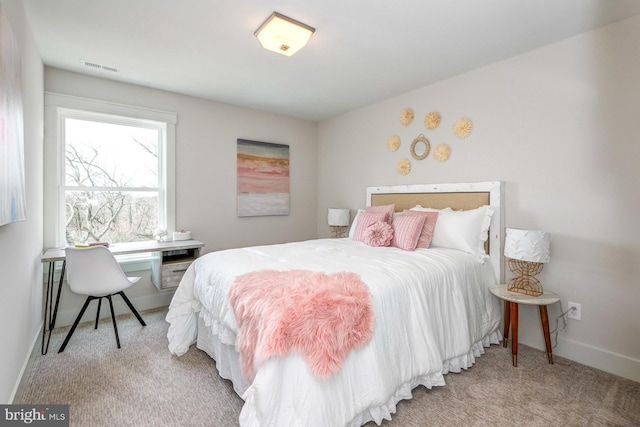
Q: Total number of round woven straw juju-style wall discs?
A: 6